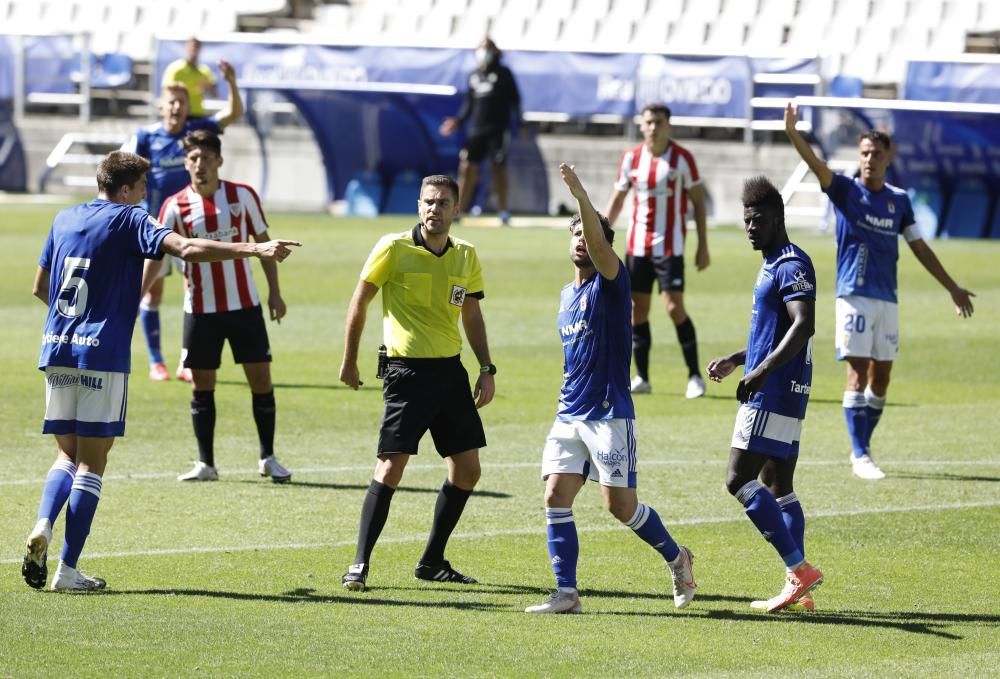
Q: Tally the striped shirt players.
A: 2